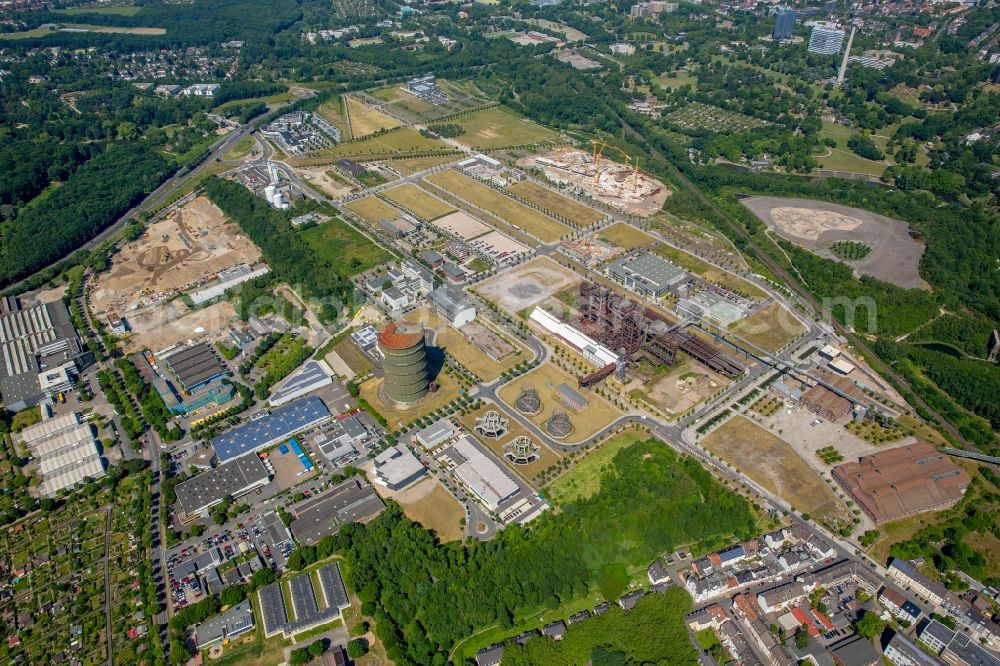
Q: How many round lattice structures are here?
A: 4